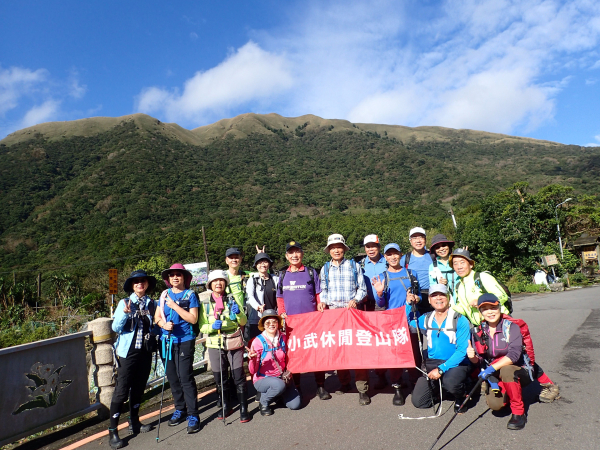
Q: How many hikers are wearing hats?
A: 15